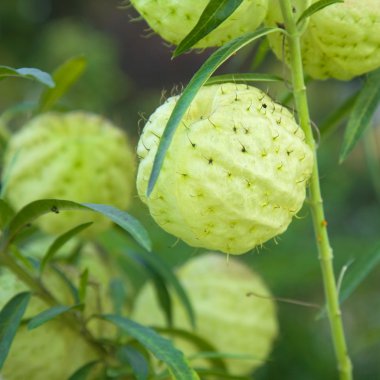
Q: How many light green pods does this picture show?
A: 6